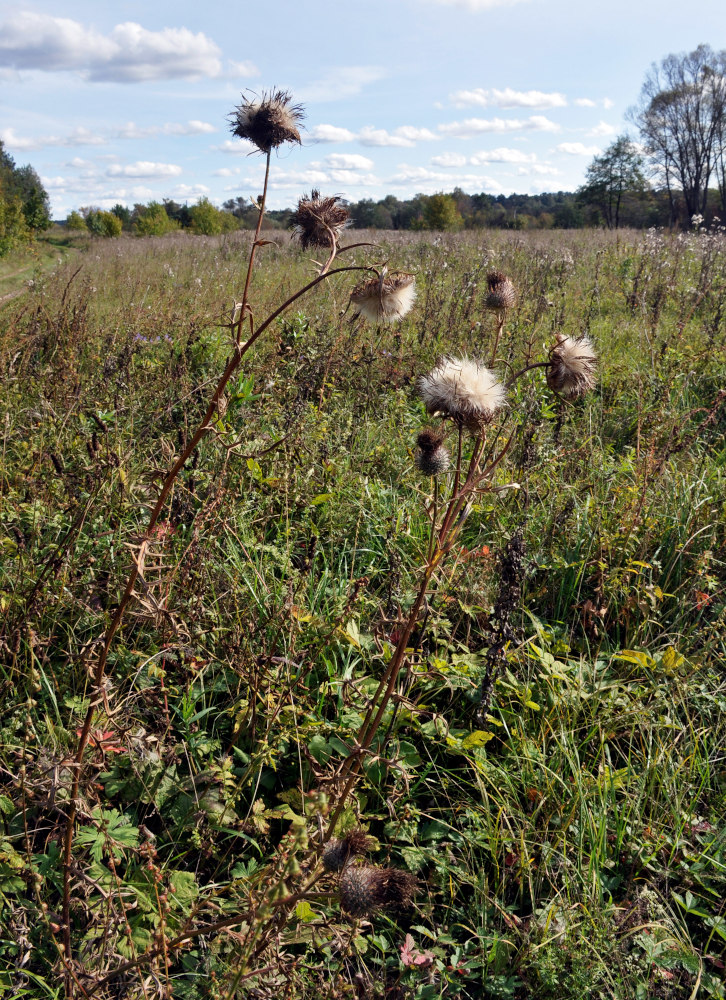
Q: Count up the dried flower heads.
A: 9